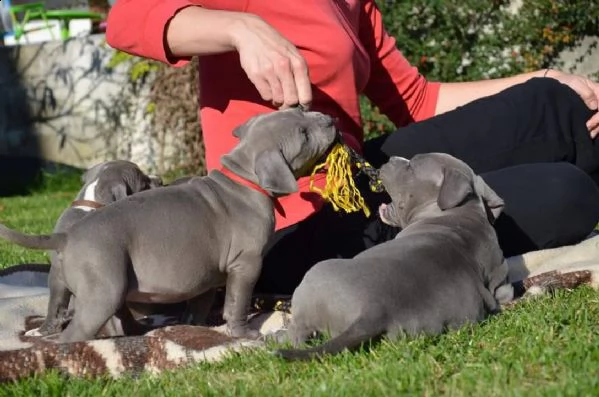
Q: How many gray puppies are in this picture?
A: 3